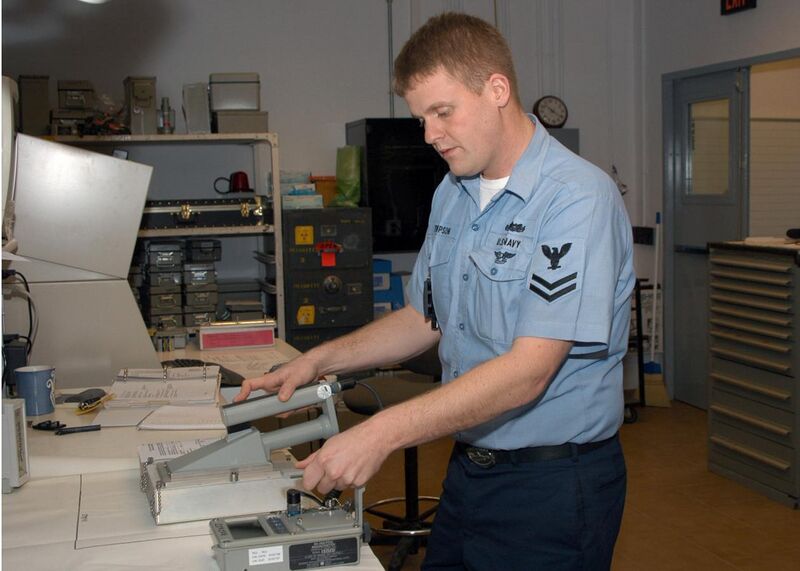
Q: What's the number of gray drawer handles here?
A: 11